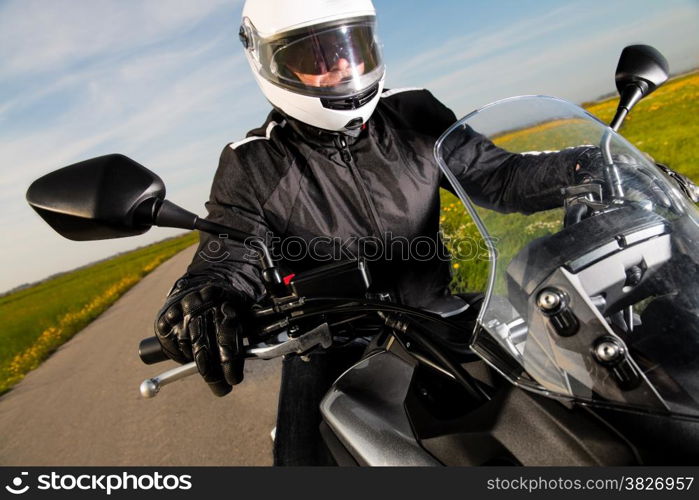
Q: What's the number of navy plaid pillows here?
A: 0